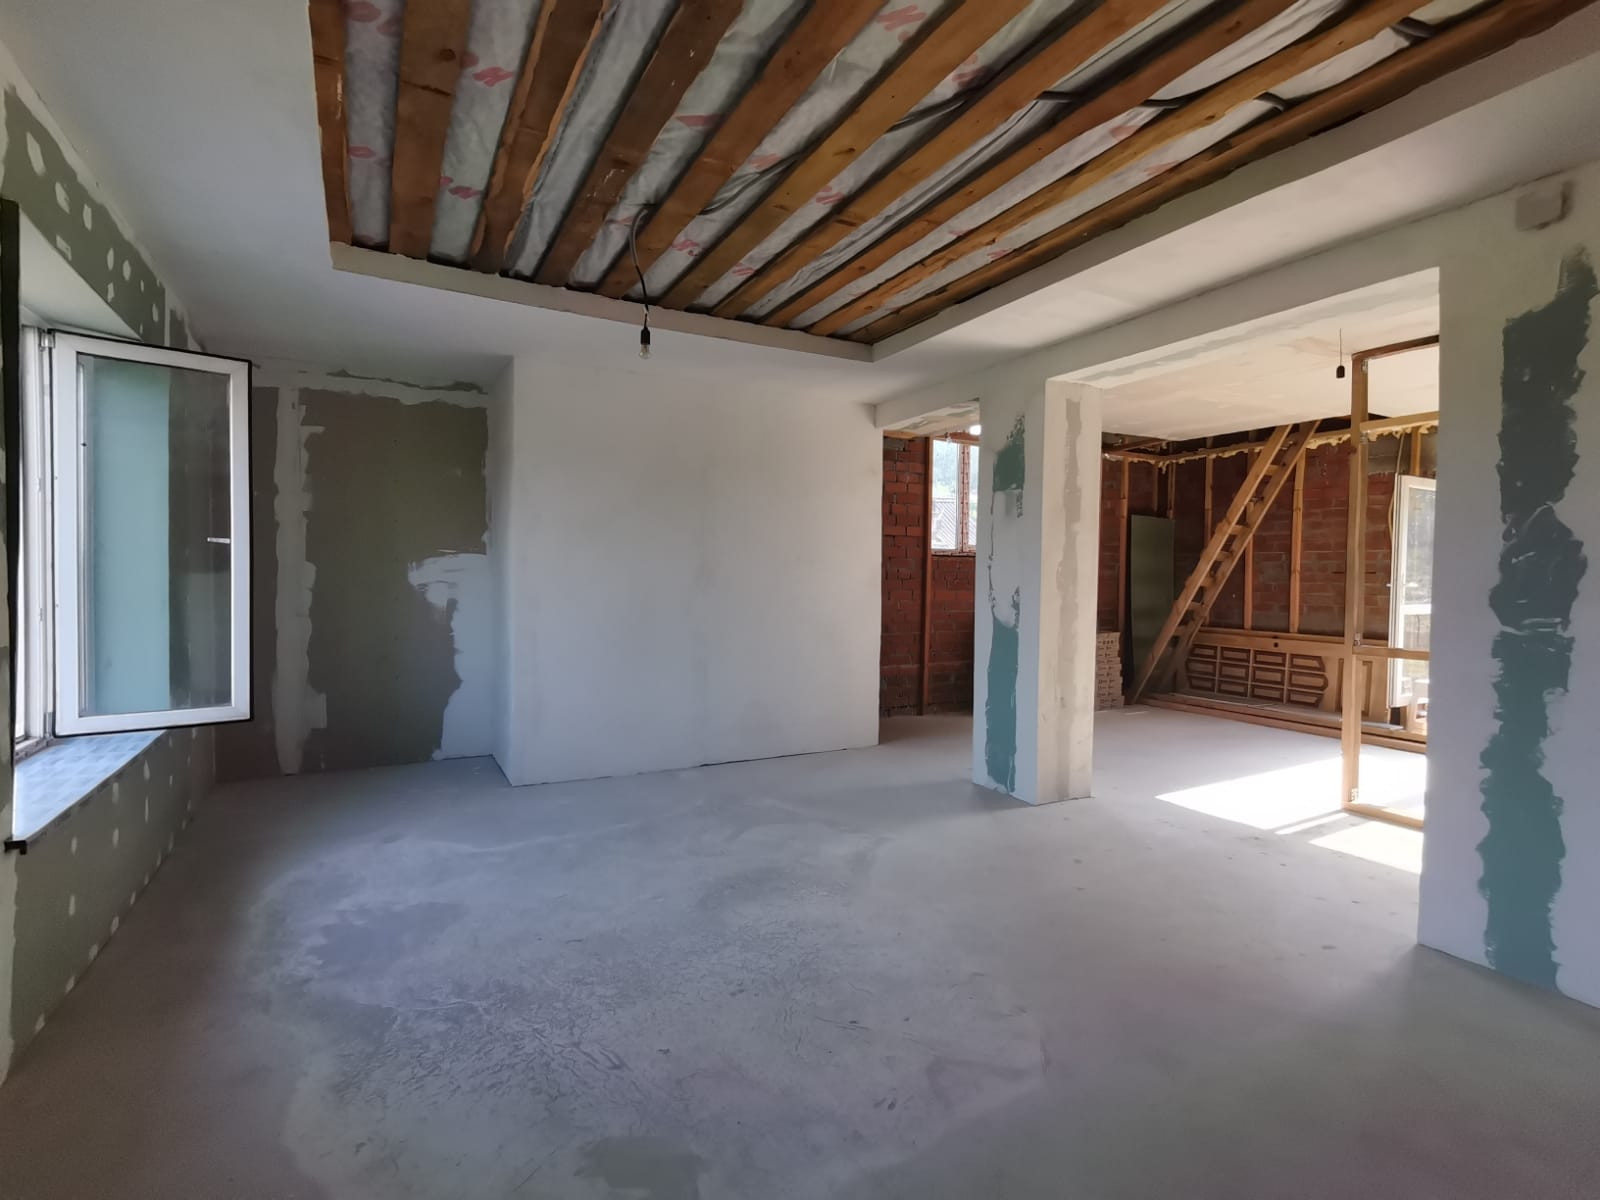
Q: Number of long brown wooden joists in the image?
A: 10